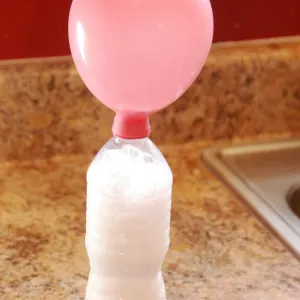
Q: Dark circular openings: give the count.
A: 1